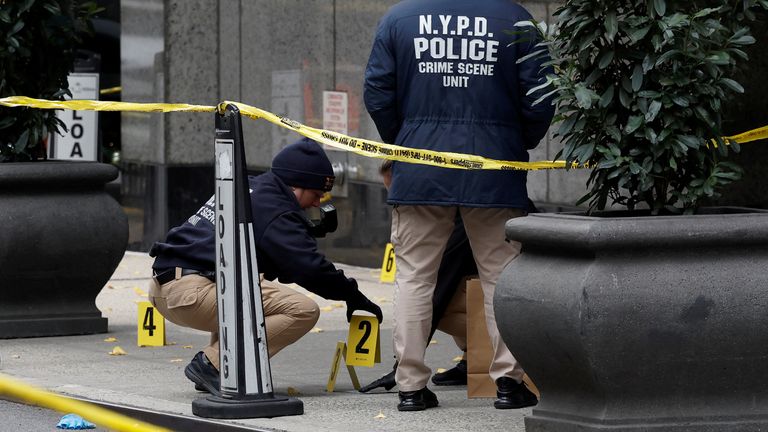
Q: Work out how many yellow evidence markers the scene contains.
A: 4